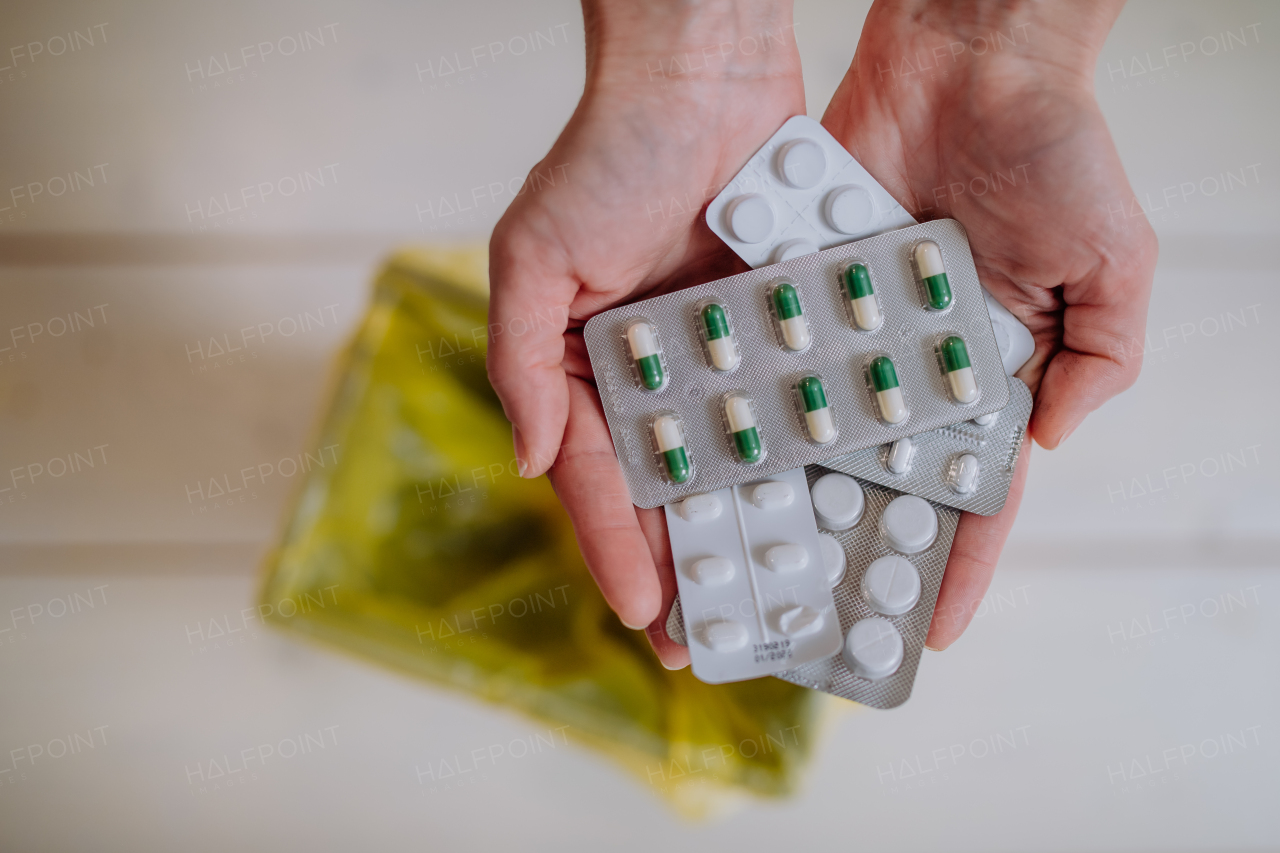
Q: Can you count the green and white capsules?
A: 10